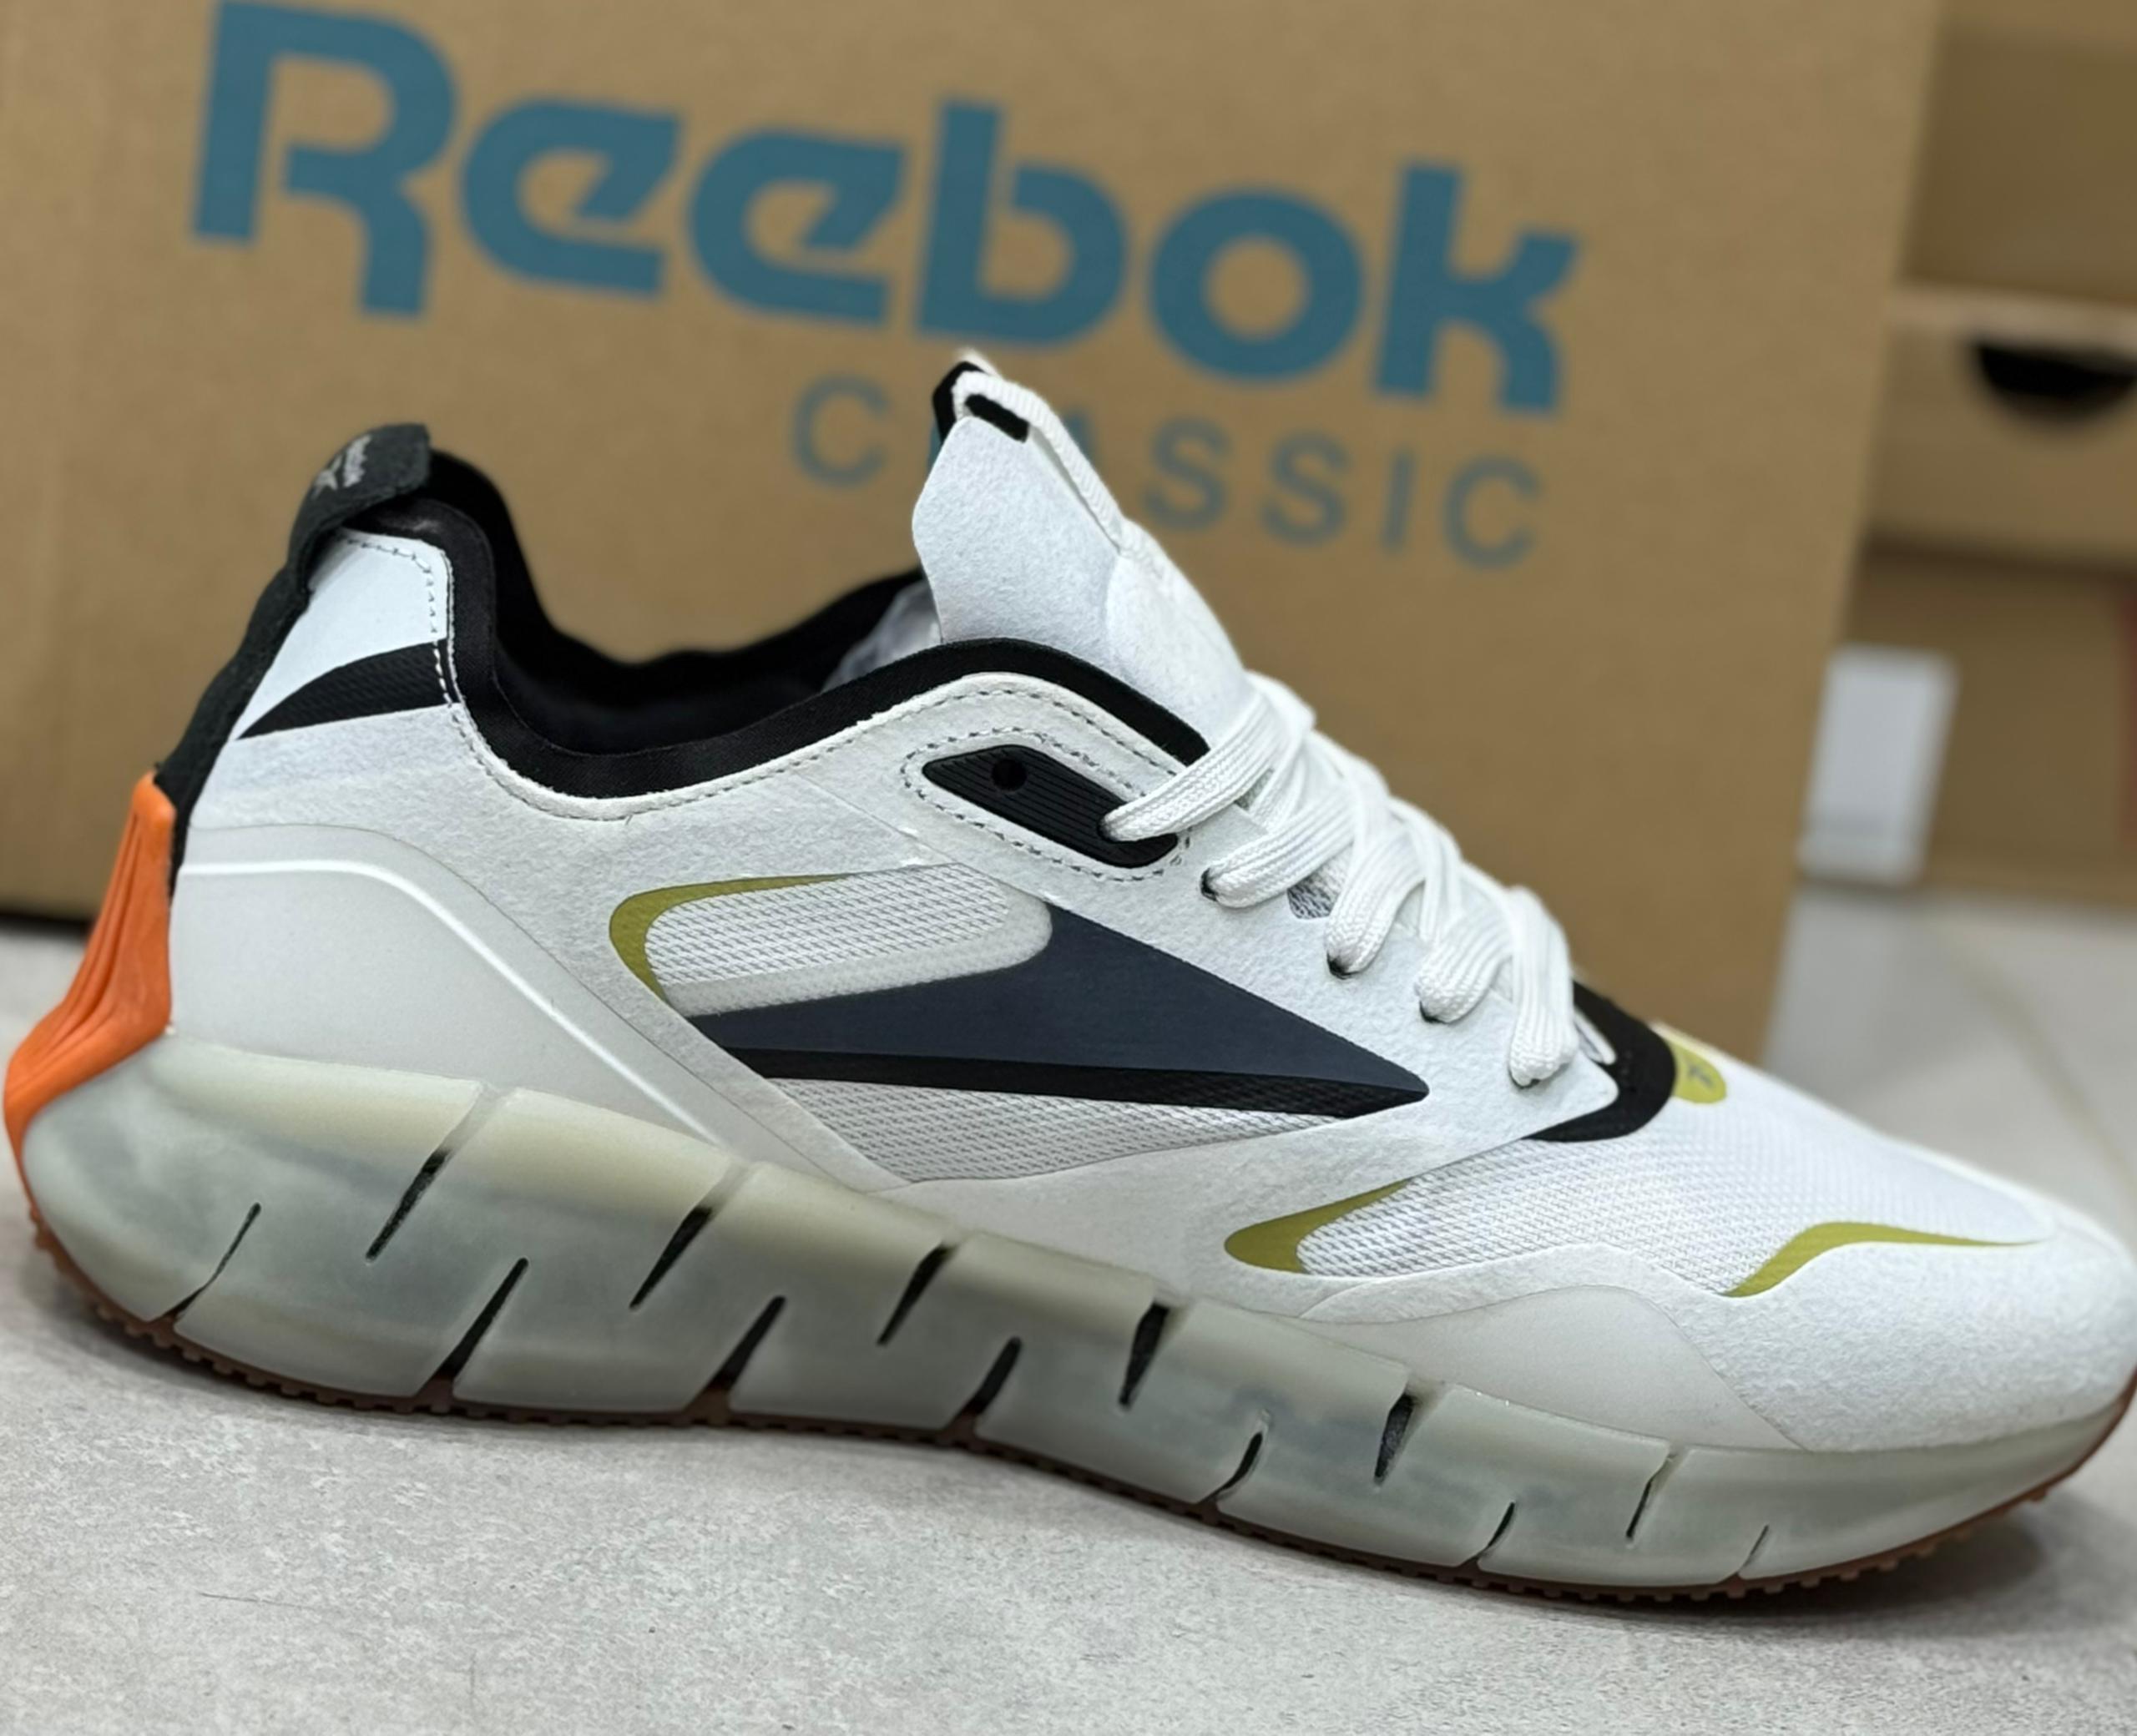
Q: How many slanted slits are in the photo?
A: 13